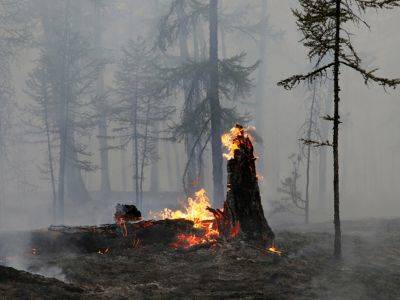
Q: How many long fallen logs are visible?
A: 1